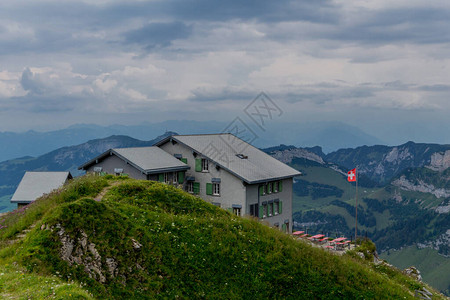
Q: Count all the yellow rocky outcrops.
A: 0